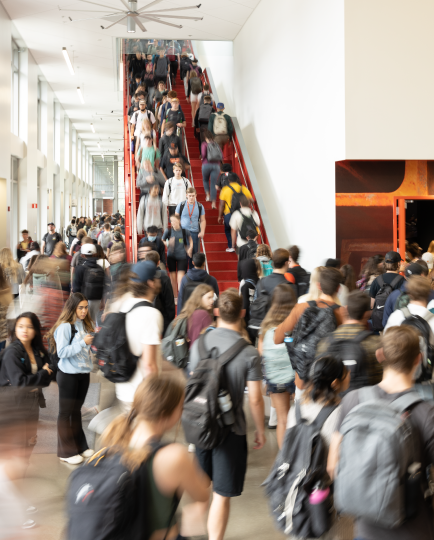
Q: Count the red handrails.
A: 2